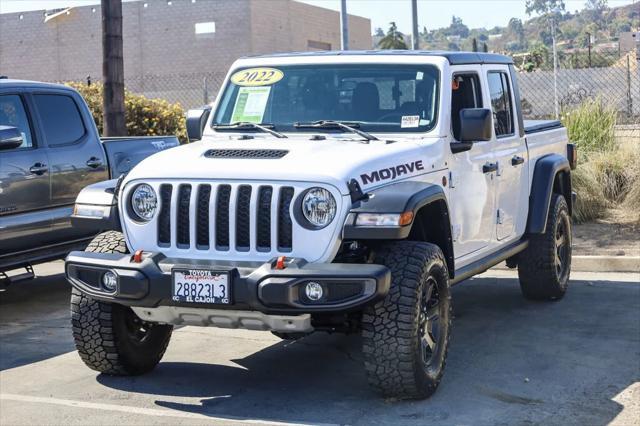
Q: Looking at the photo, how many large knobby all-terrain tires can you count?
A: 3